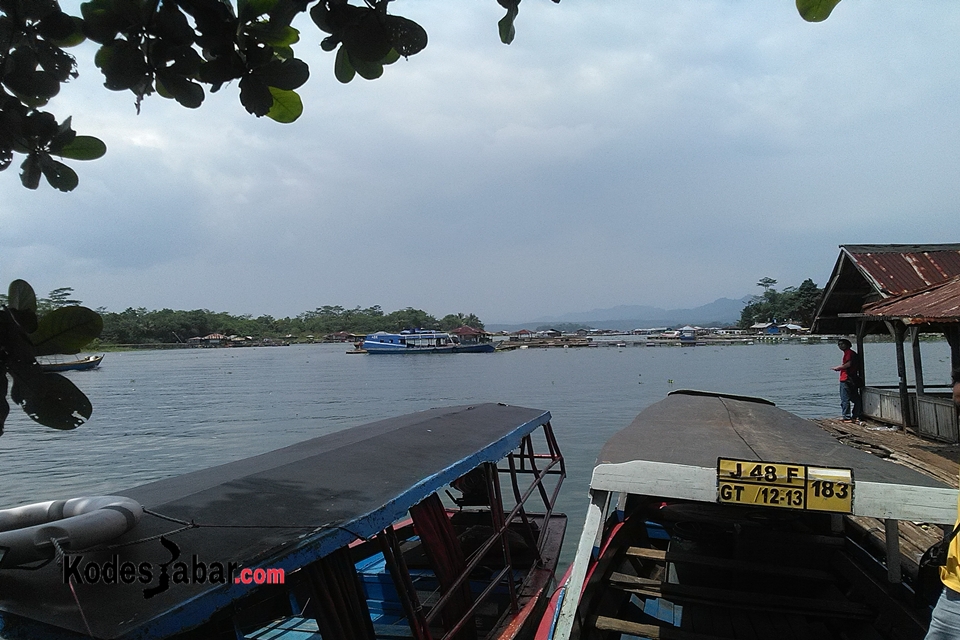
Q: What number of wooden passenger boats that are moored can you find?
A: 2